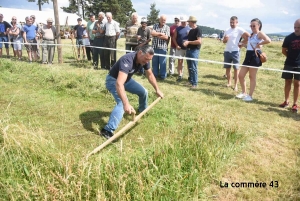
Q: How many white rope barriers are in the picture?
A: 1